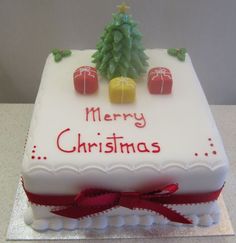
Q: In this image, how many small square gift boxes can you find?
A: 3